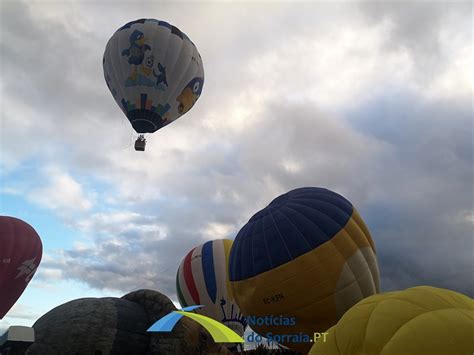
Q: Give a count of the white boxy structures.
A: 1